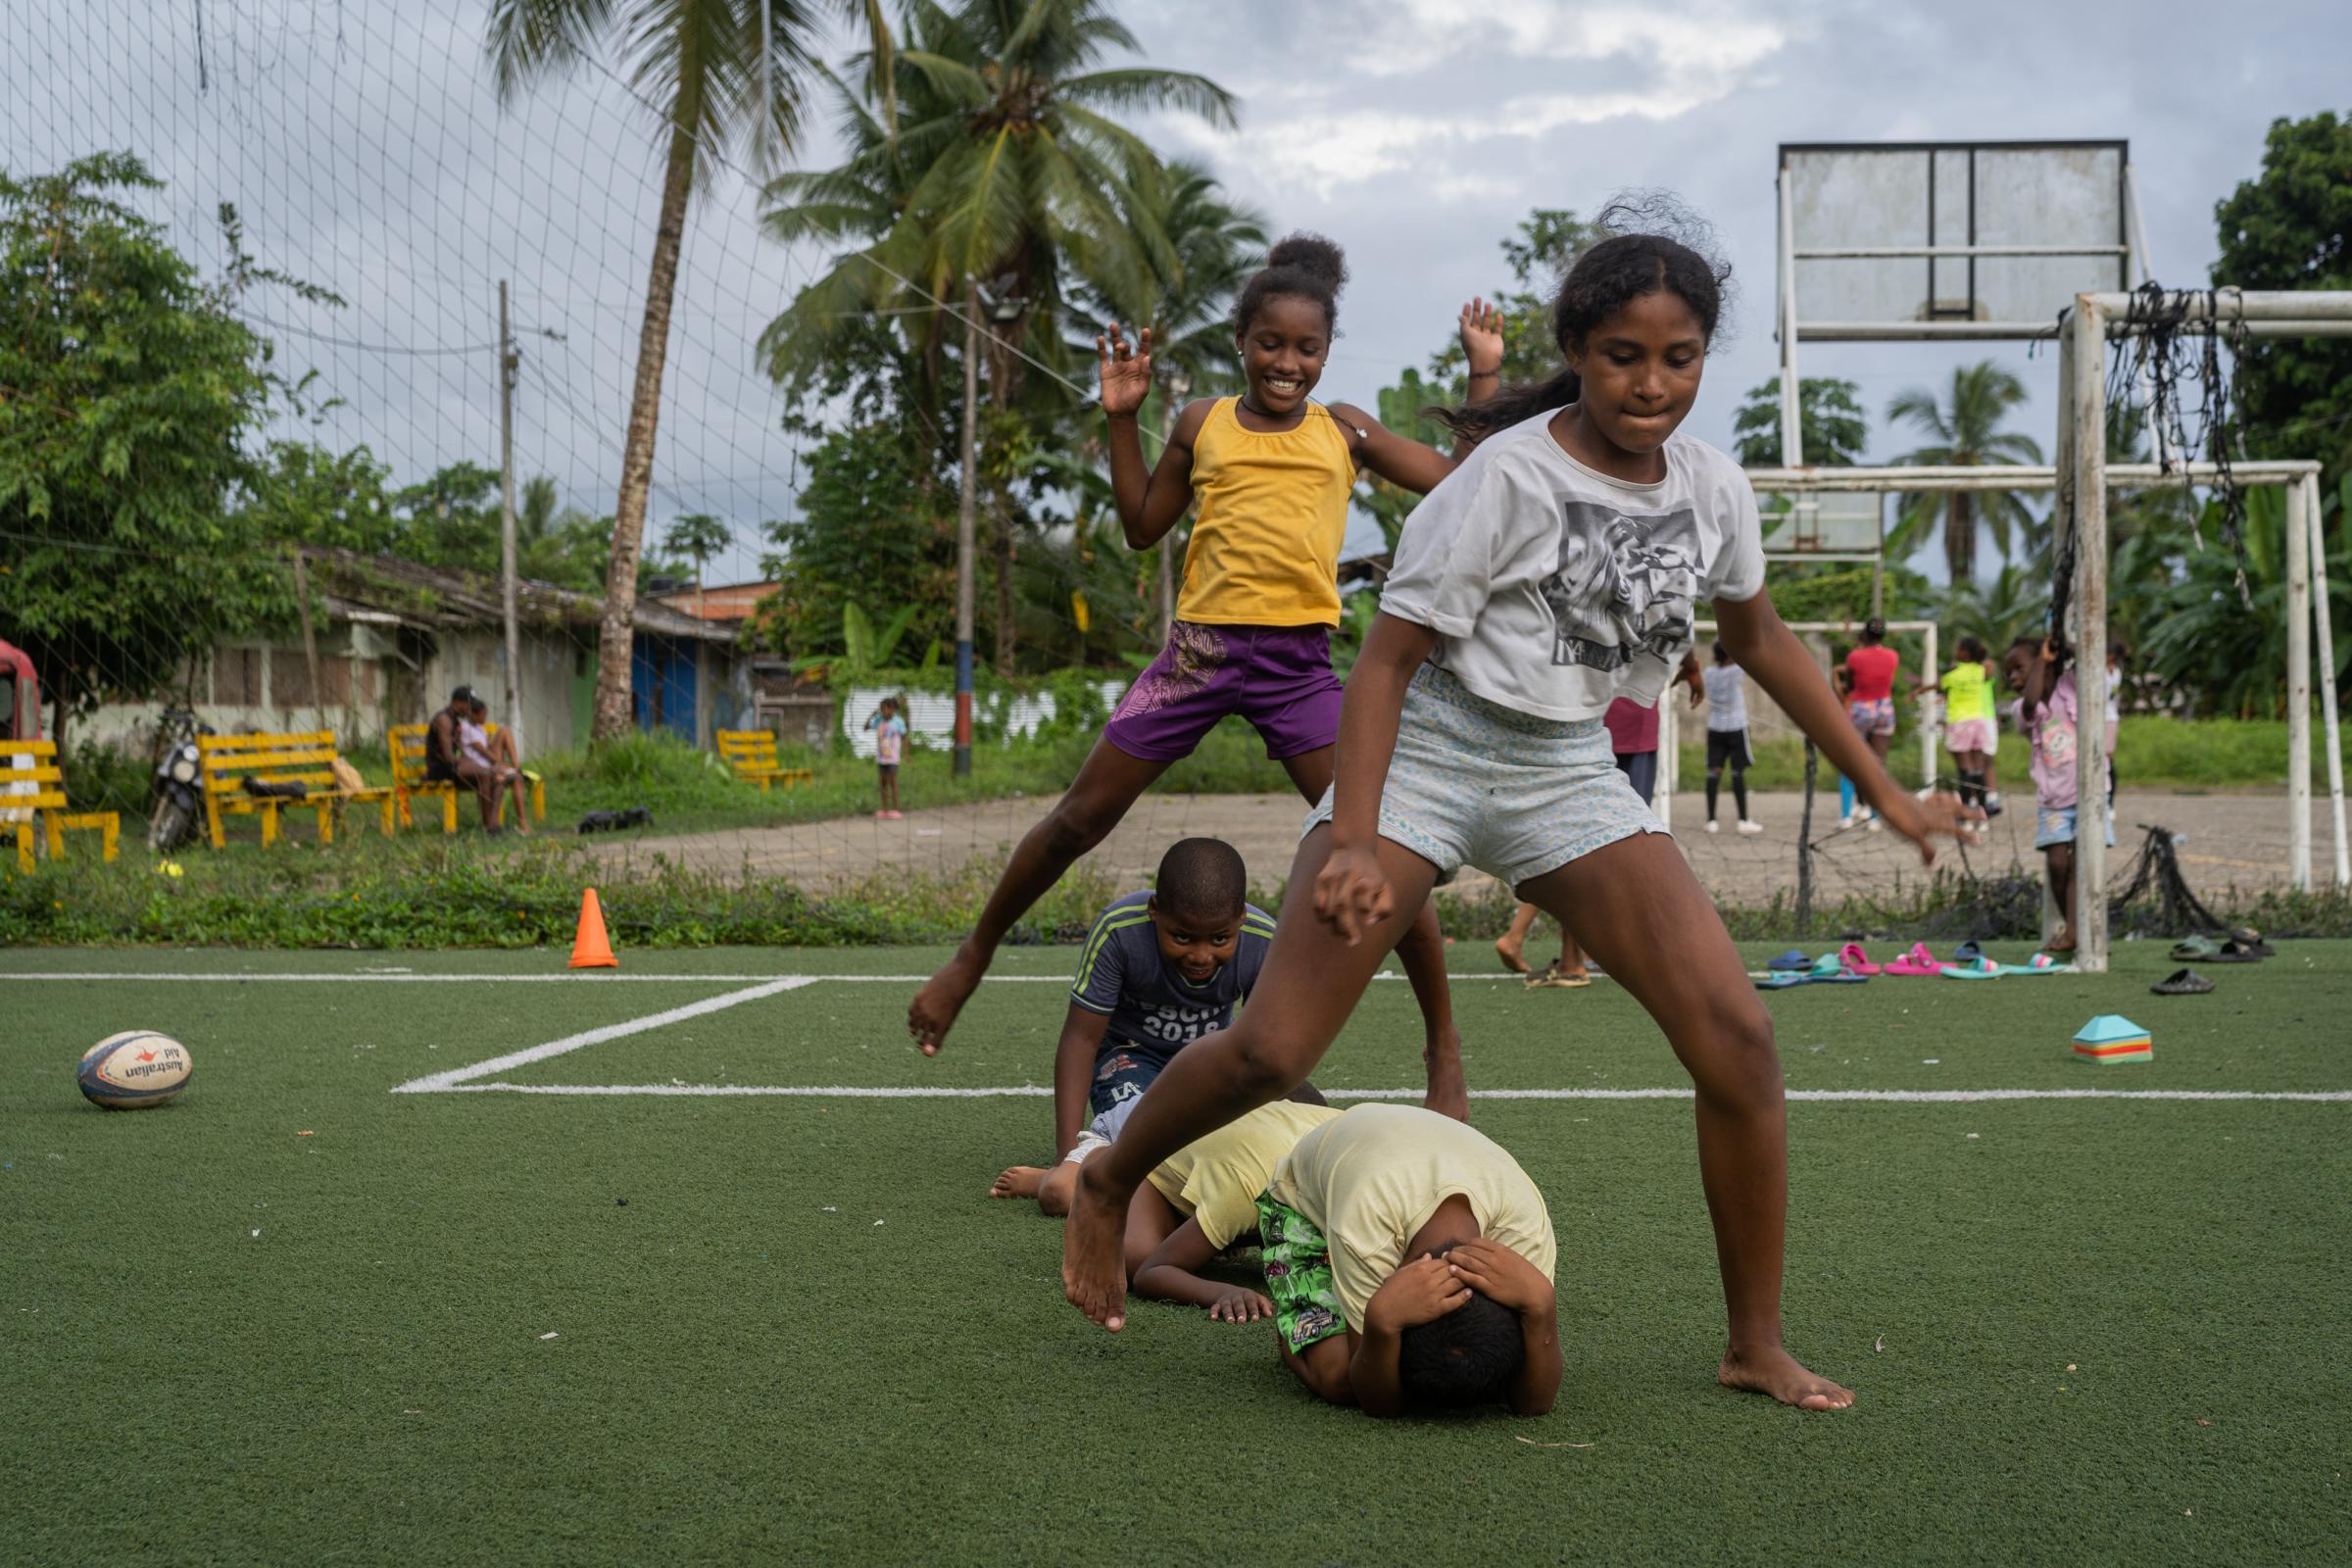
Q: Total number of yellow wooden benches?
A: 4